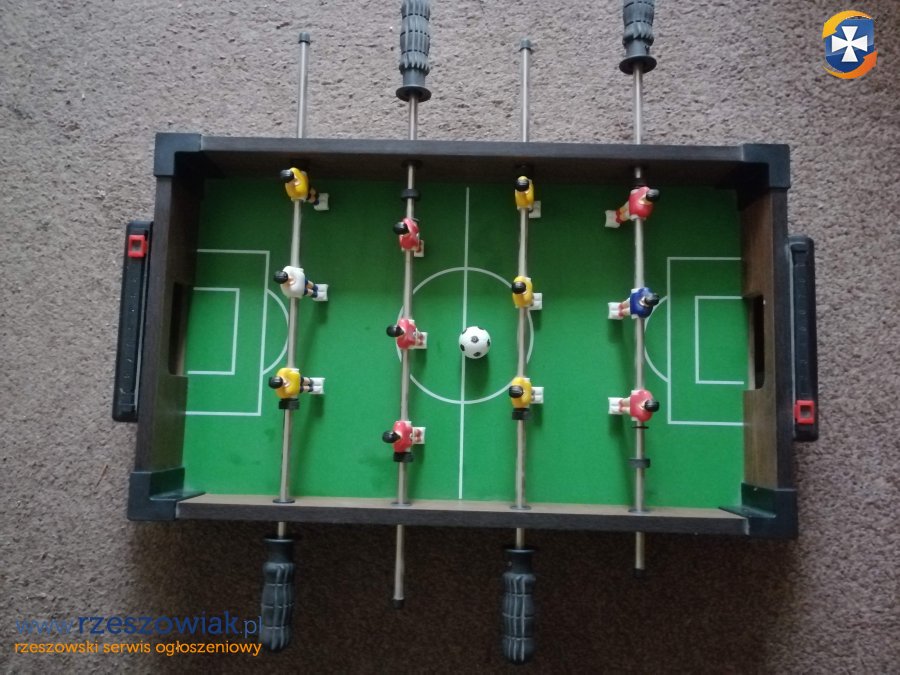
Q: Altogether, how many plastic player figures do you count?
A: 12